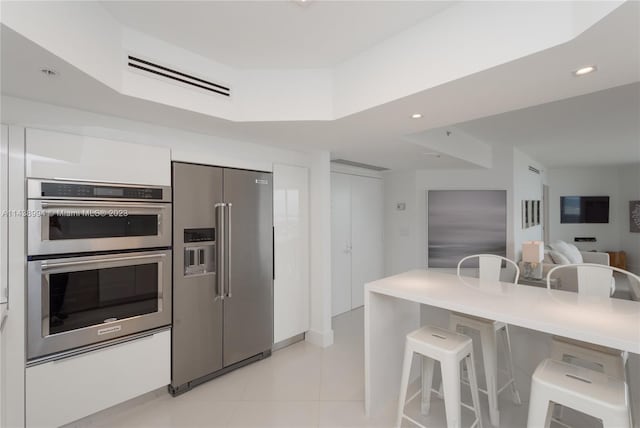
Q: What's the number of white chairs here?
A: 4